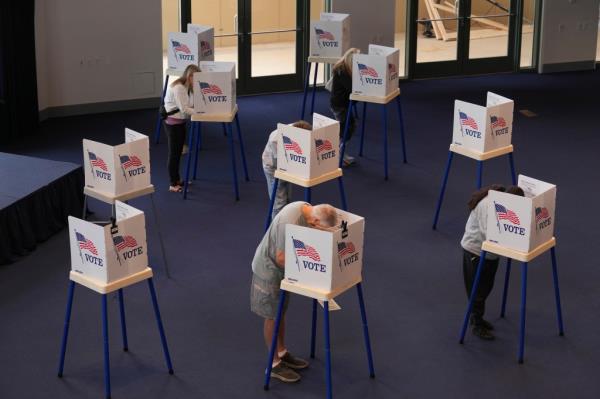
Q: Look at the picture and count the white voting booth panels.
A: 10